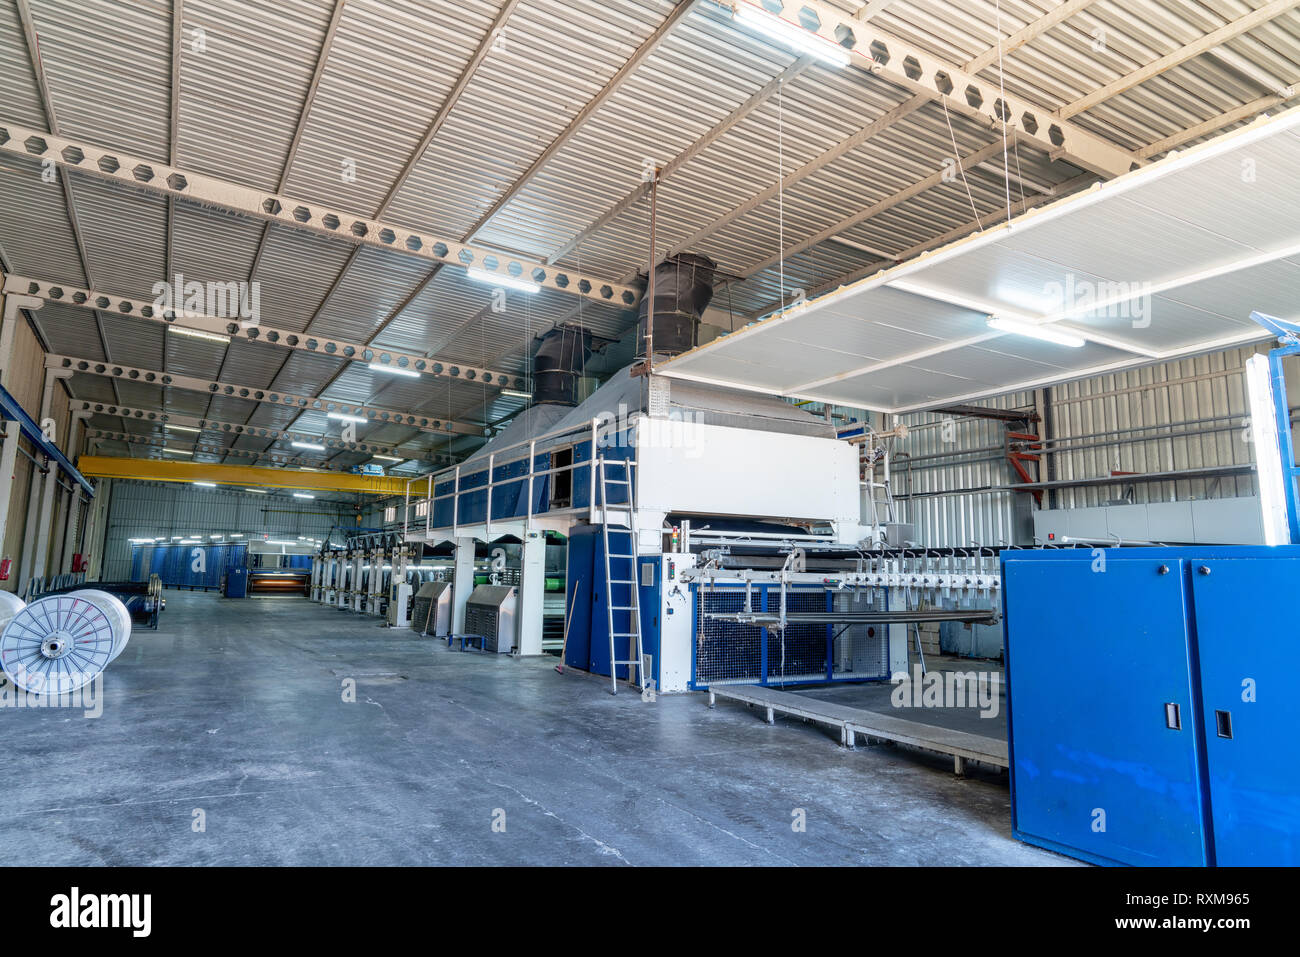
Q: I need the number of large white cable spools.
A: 2